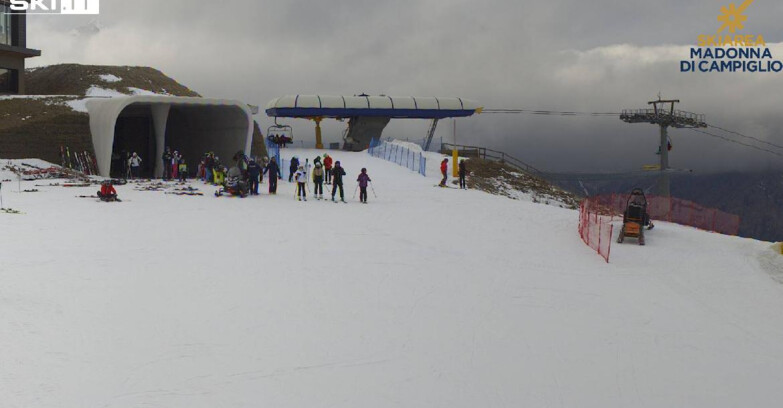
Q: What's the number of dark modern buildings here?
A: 1